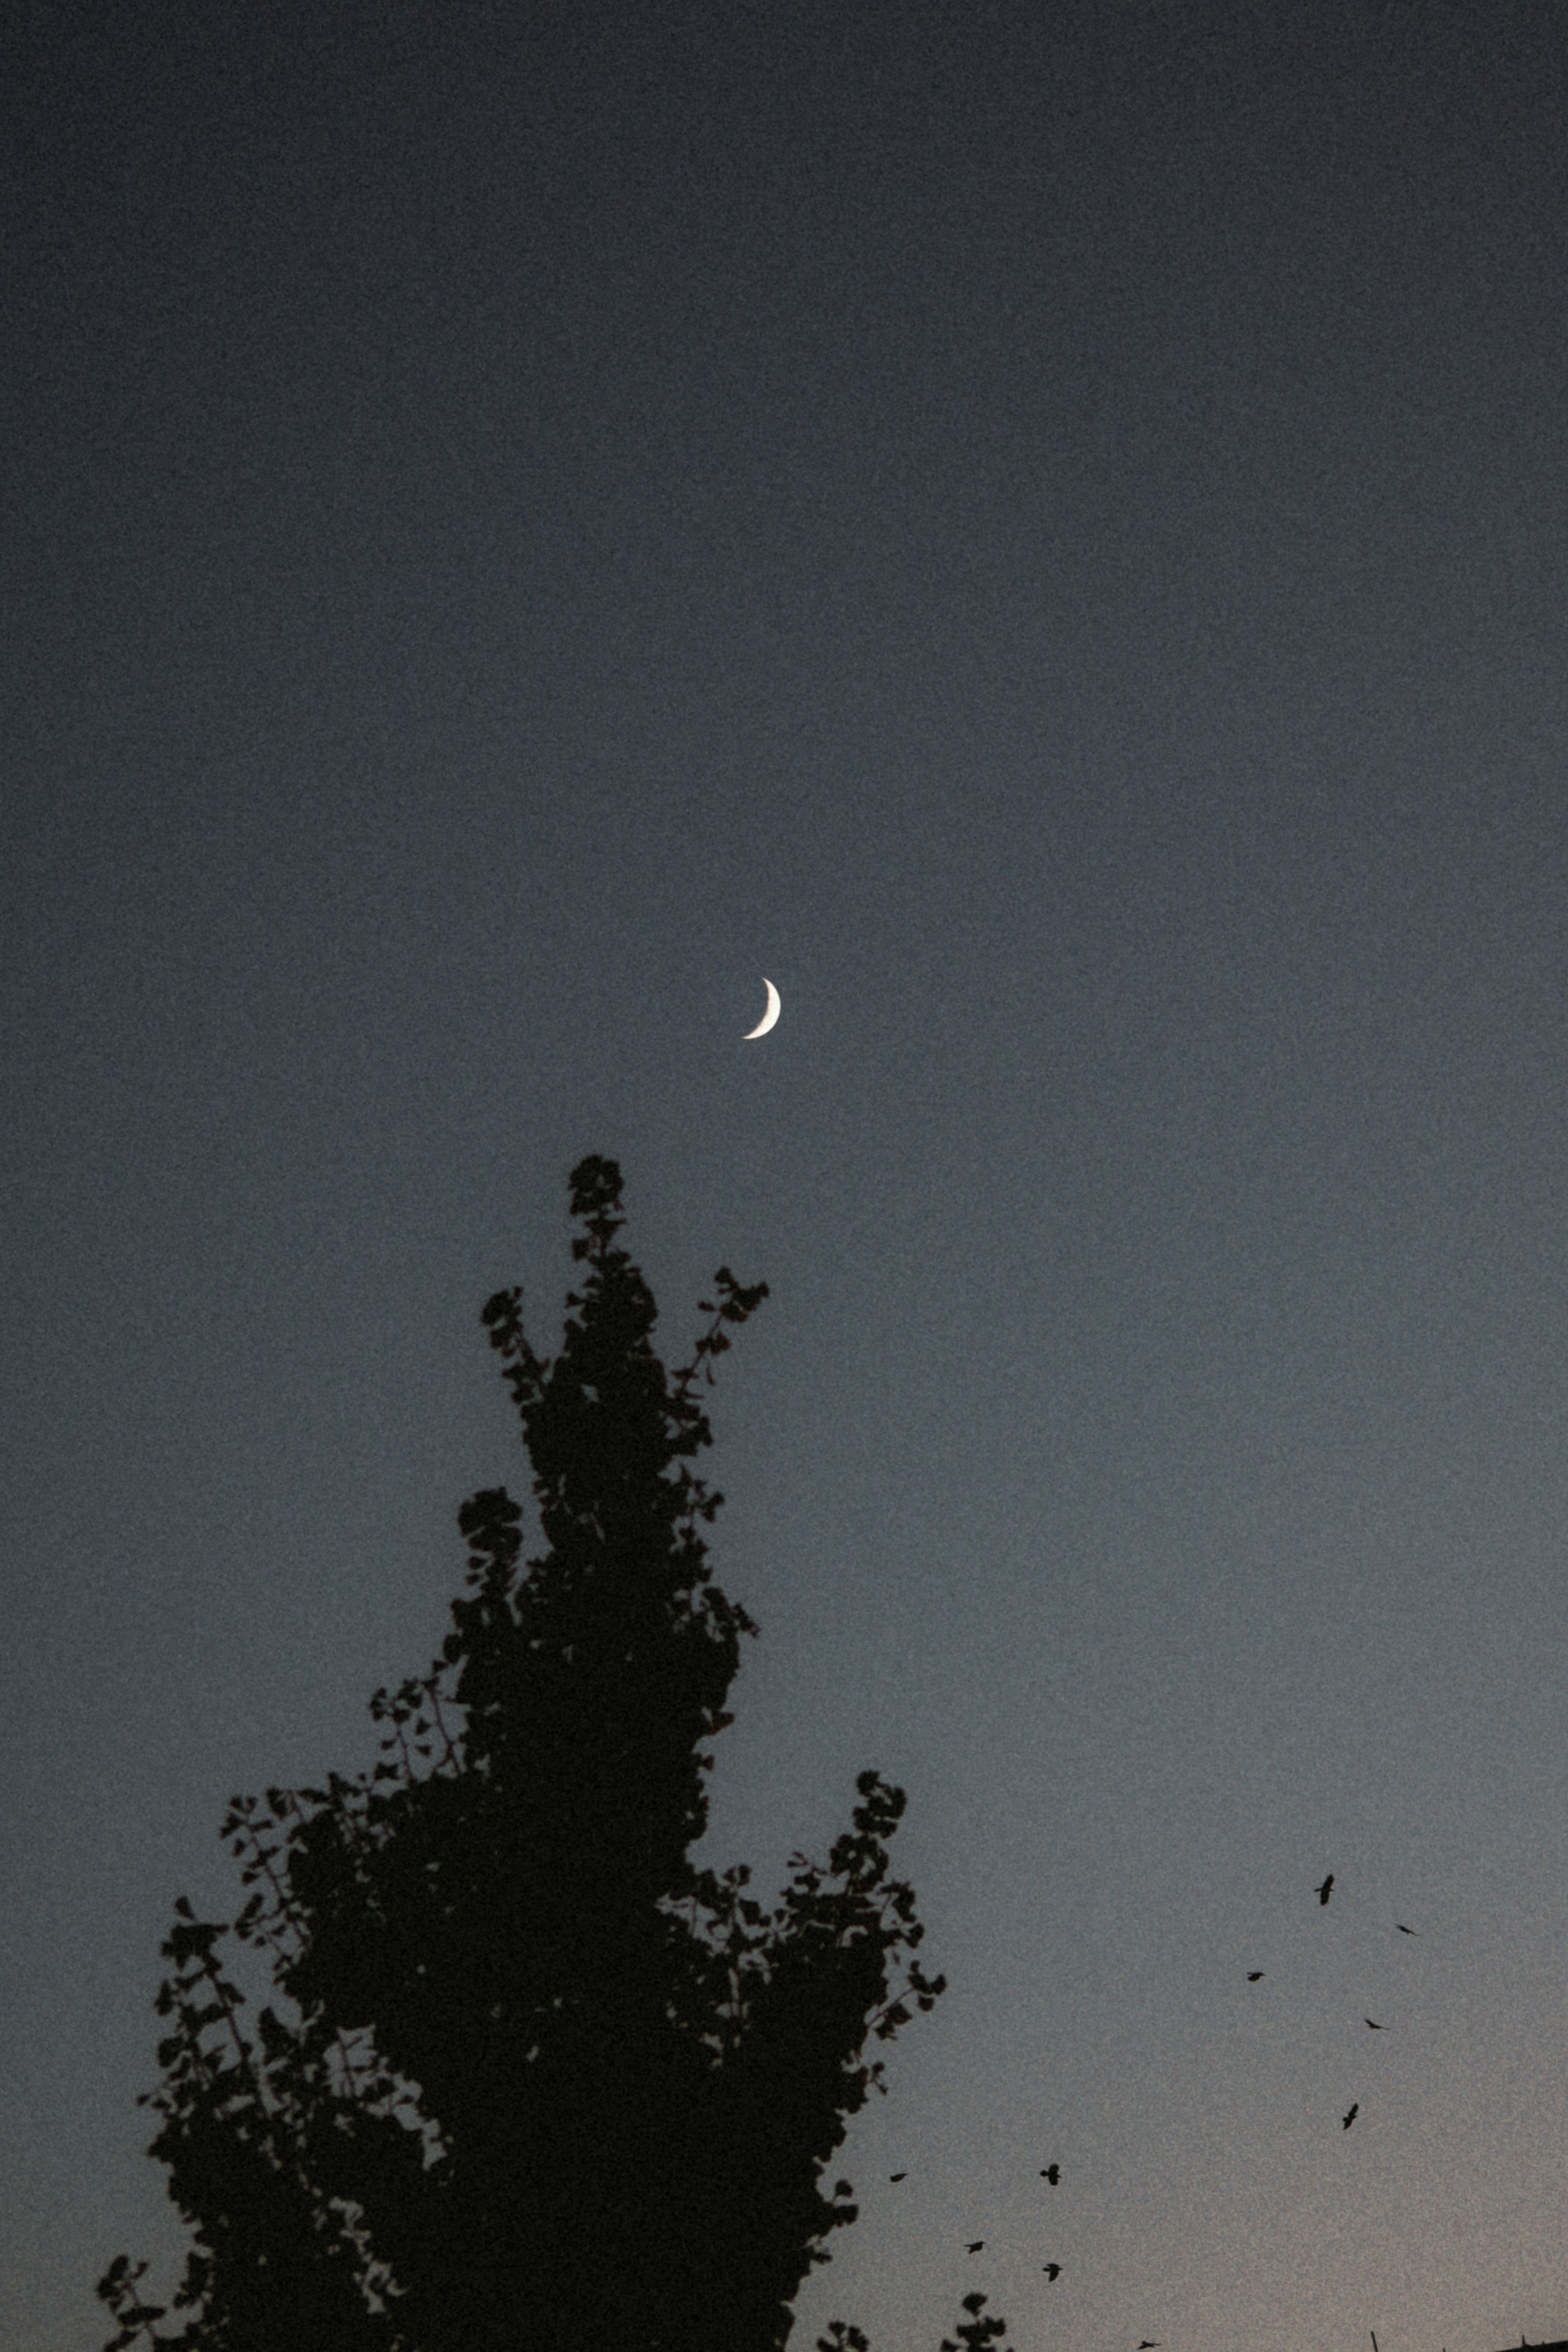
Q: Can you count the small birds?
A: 10